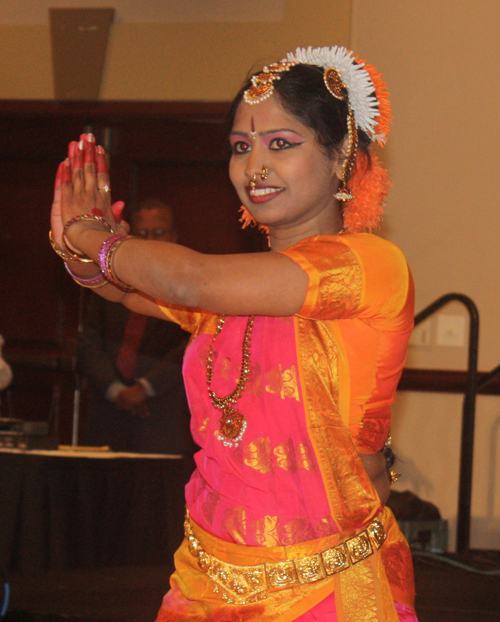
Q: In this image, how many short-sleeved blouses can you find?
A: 1